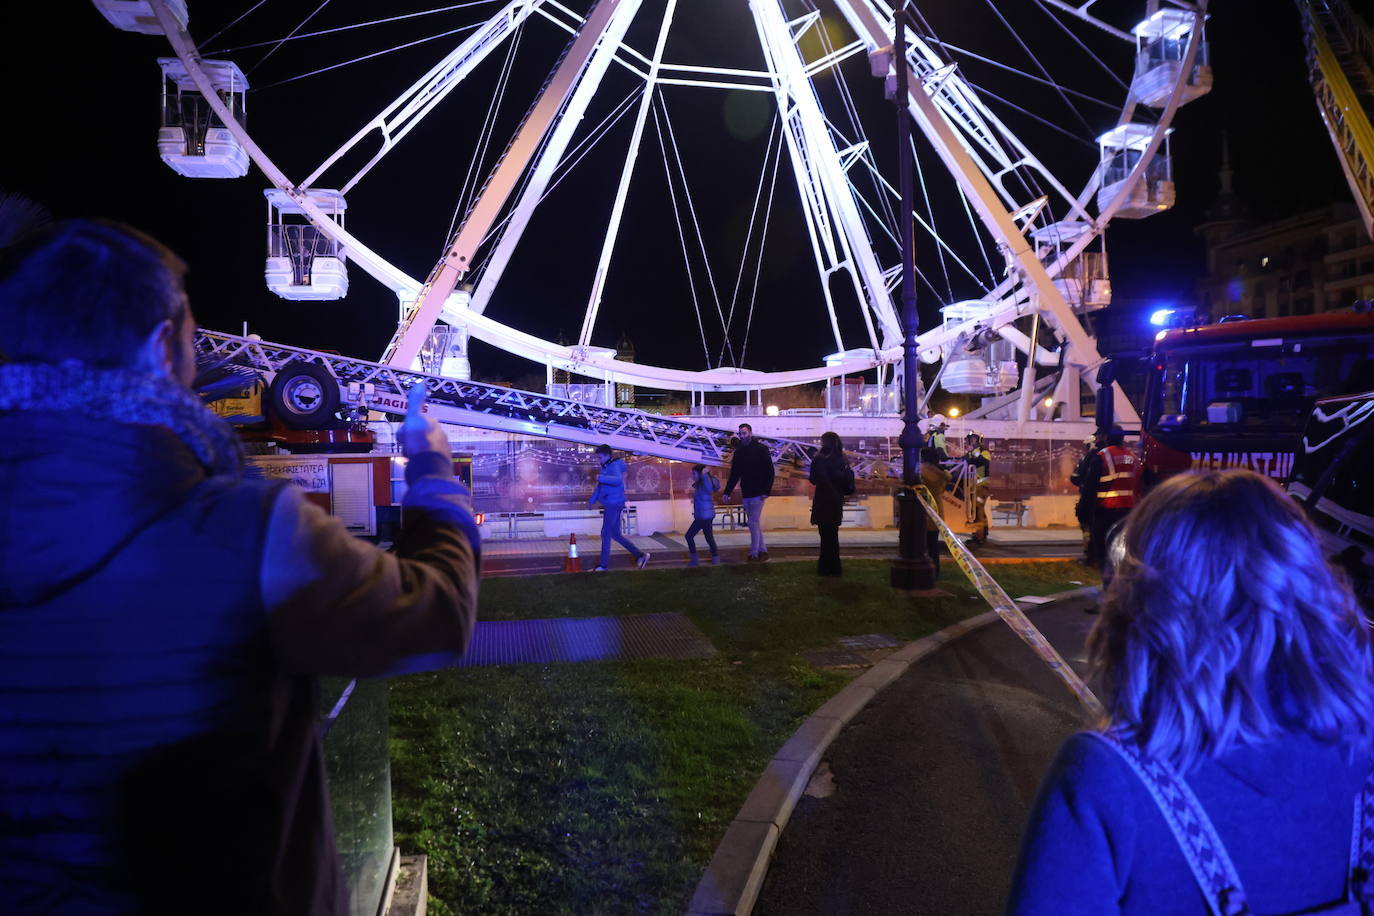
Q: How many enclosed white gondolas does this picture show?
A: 11